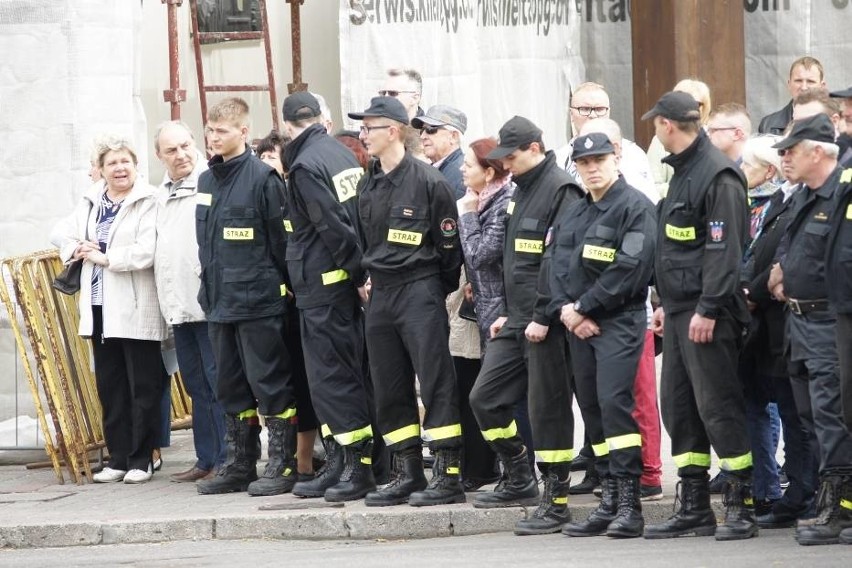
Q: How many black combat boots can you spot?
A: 14